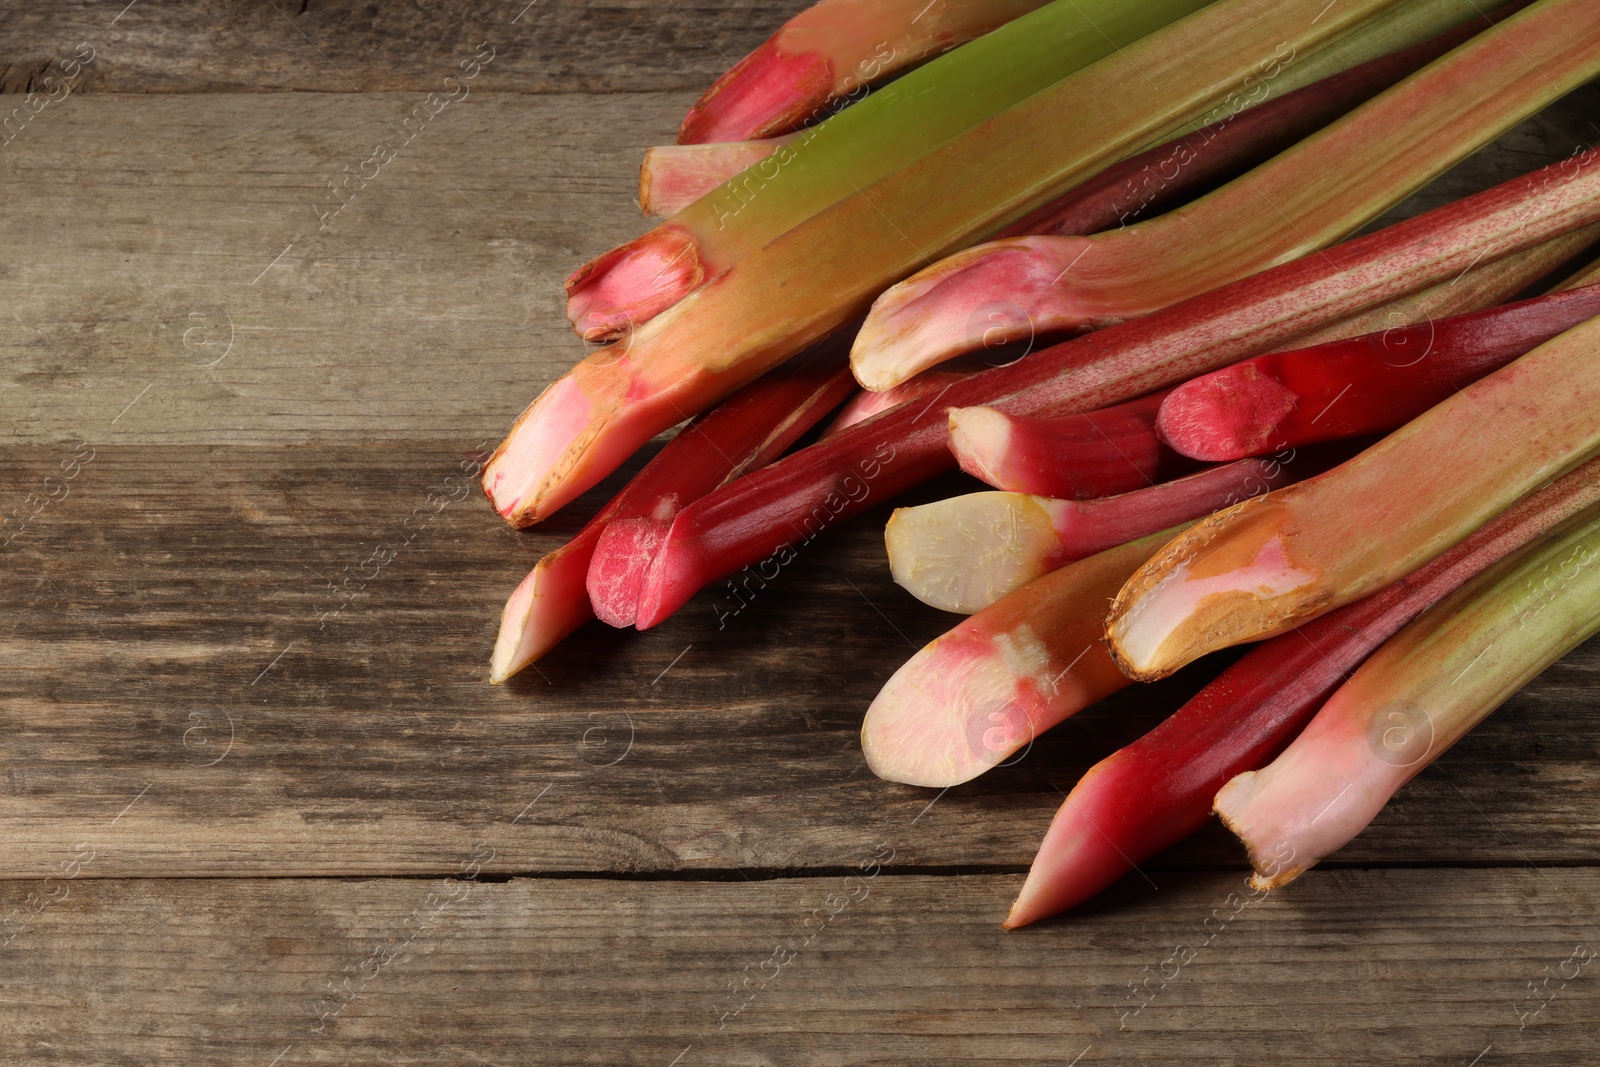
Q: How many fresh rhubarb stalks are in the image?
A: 15